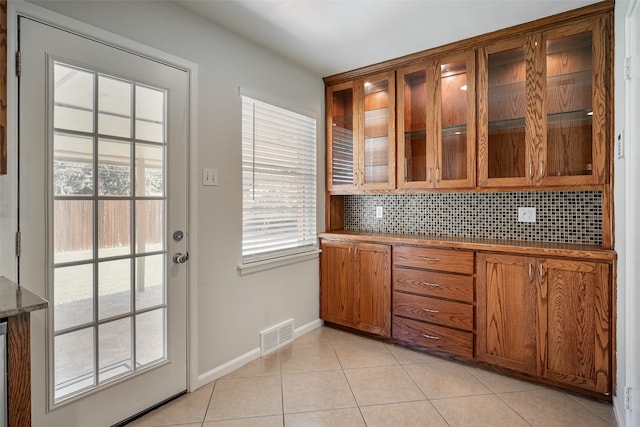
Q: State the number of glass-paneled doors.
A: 7